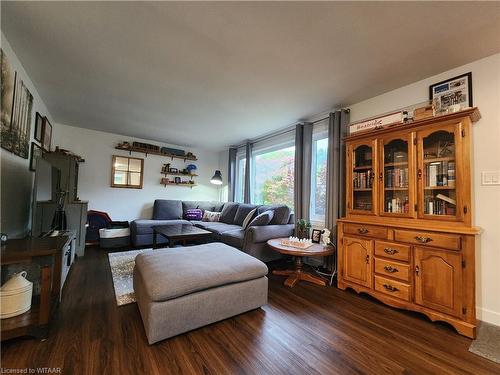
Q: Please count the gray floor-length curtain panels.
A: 4